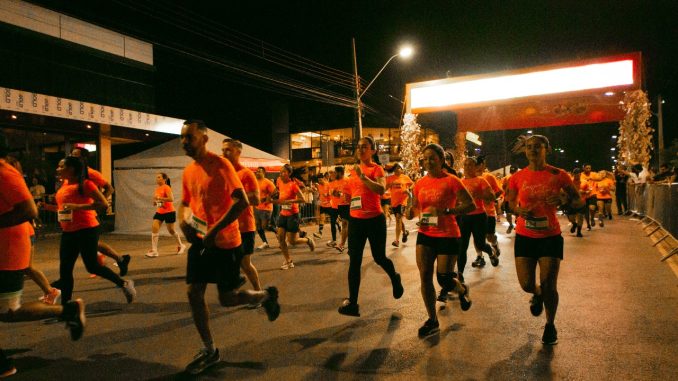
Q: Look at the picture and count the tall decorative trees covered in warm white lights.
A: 2